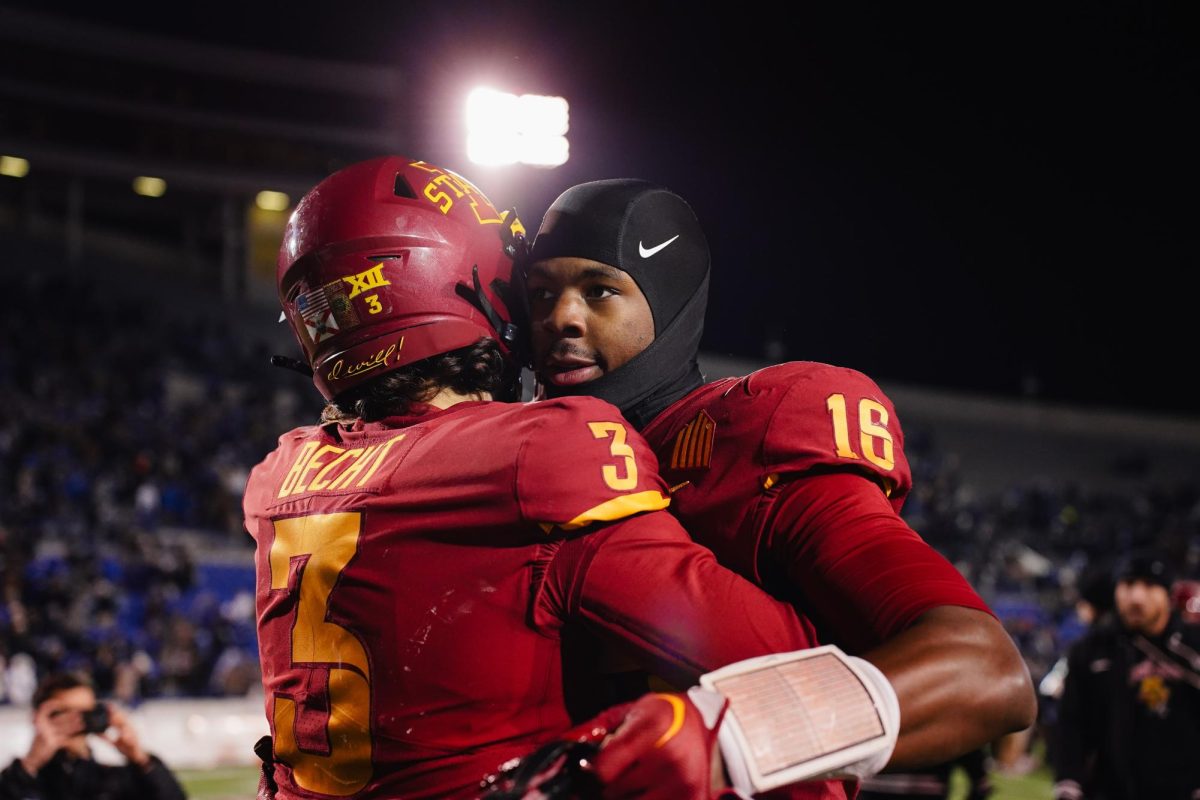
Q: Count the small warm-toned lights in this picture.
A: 3